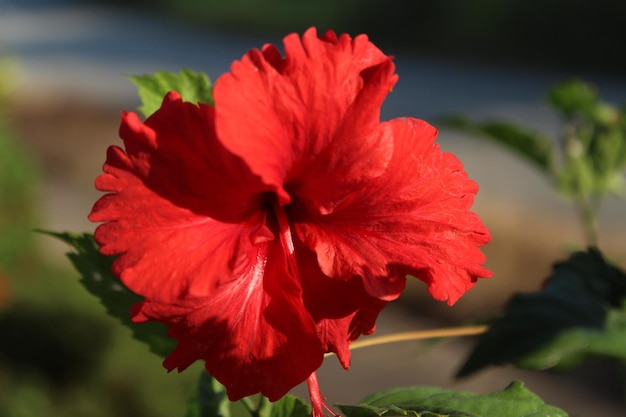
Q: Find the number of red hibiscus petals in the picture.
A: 5